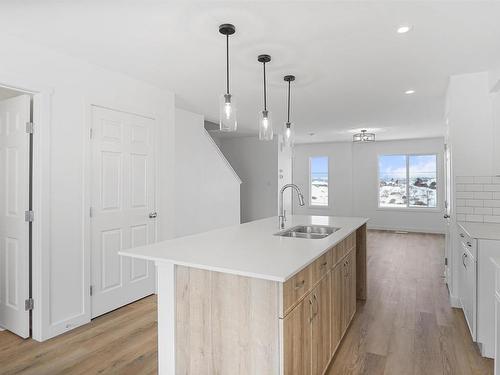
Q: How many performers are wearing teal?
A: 0